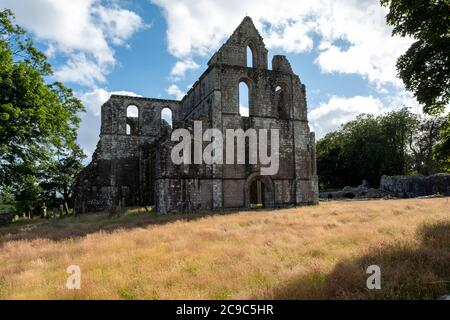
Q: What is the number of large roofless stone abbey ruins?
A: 1